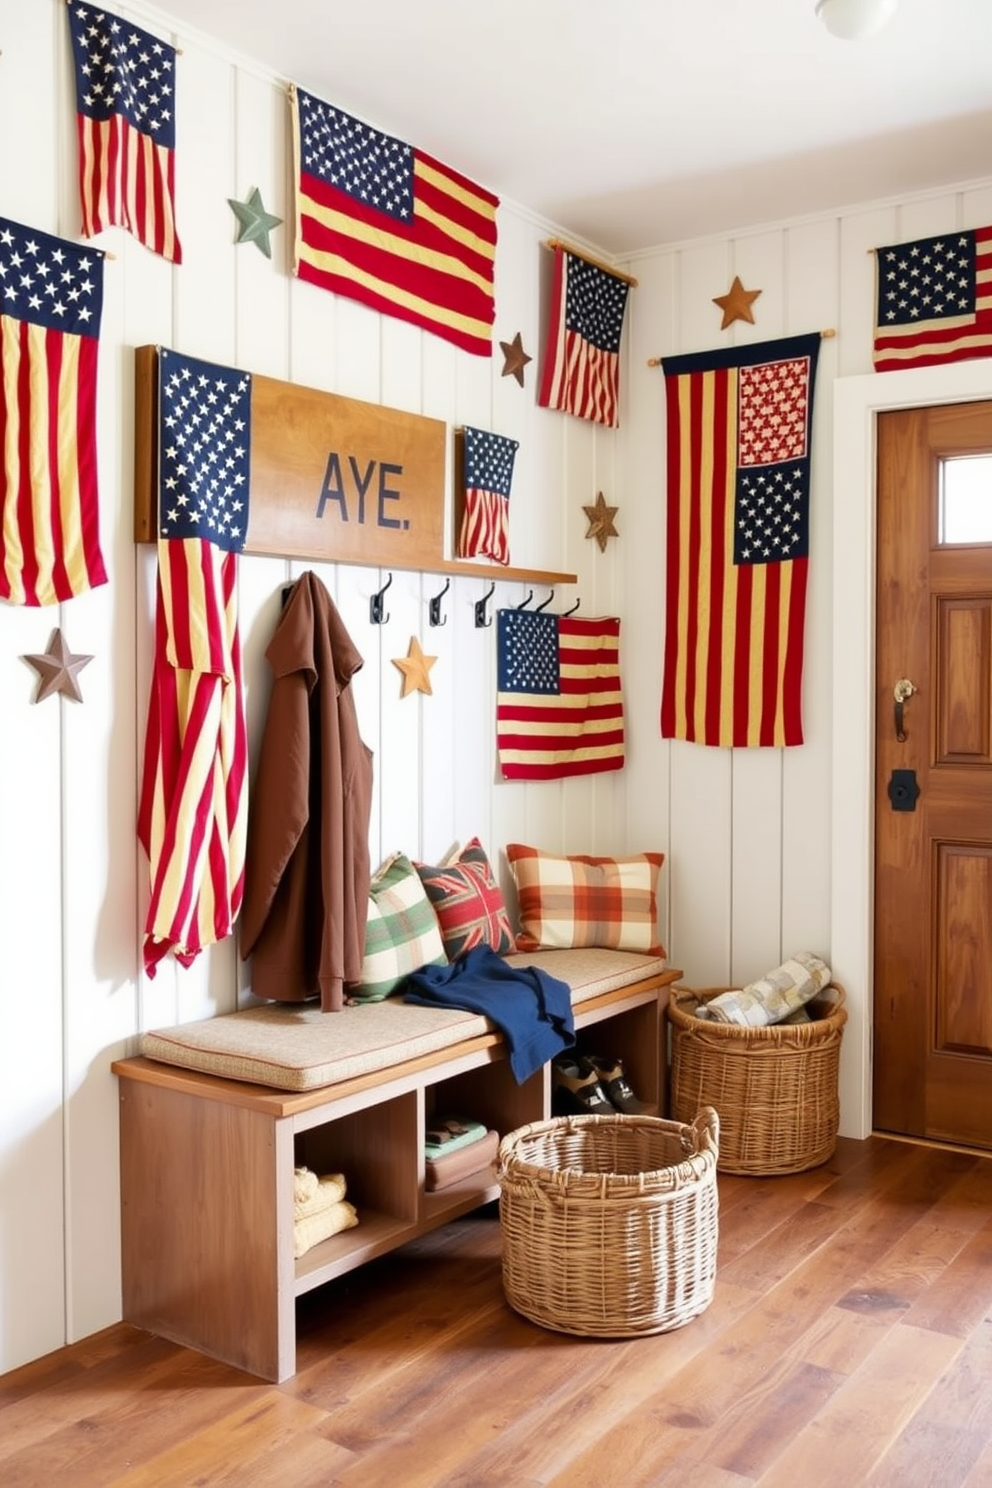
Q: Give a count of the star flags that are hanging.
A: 9